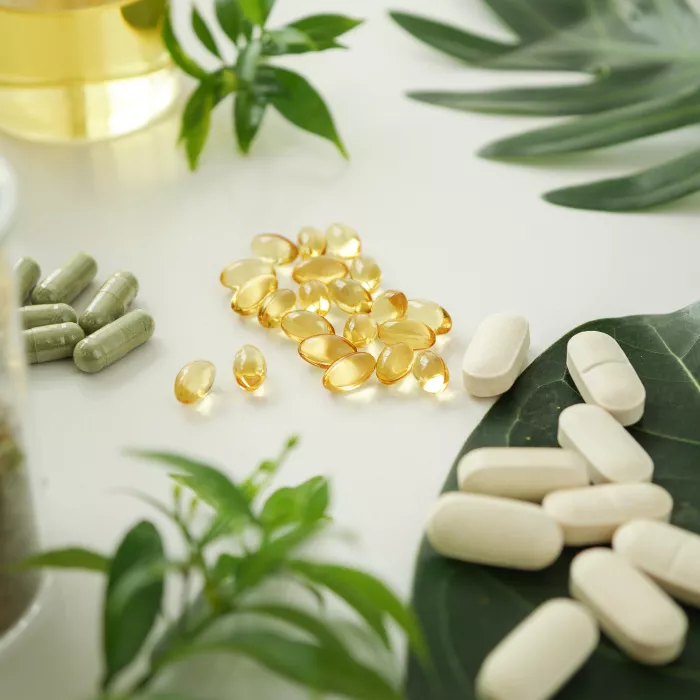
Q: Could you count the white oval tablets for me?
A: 9